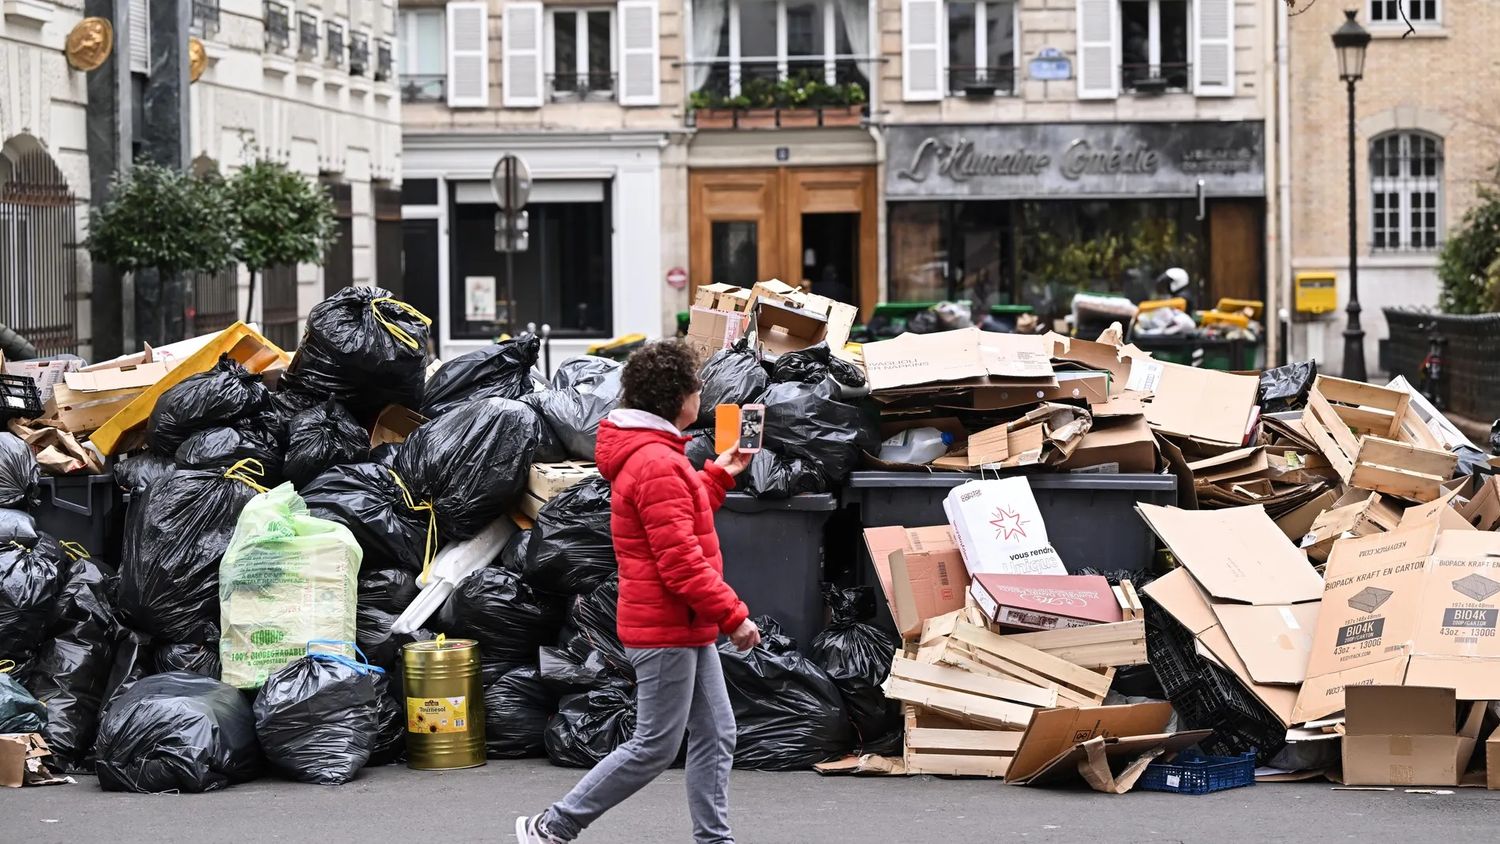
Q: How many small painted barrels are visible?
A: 1